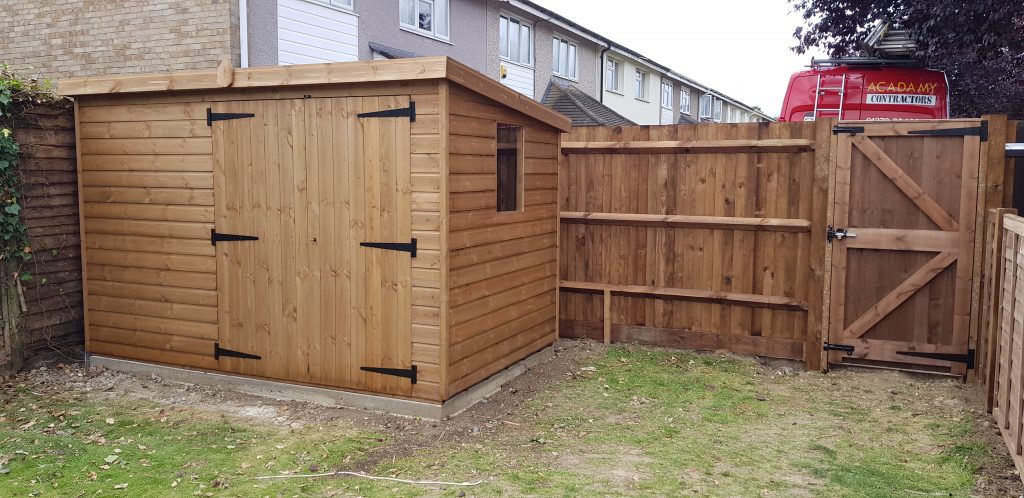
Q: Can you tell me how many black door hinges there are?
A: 8